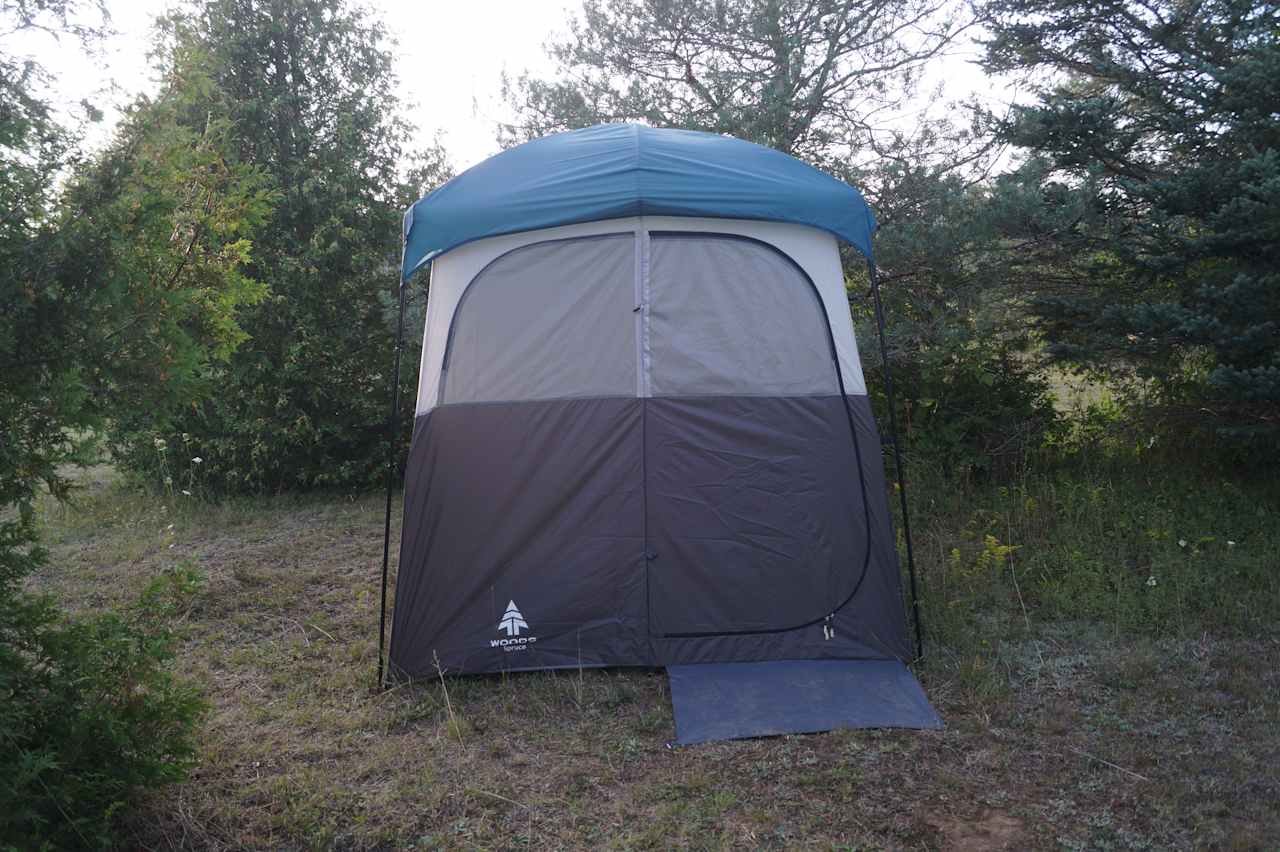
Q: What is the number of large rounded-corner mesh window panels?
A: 2